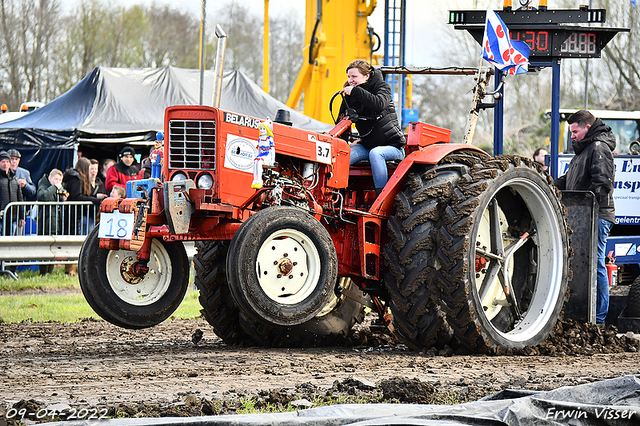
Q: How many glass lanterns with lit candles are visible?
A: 0